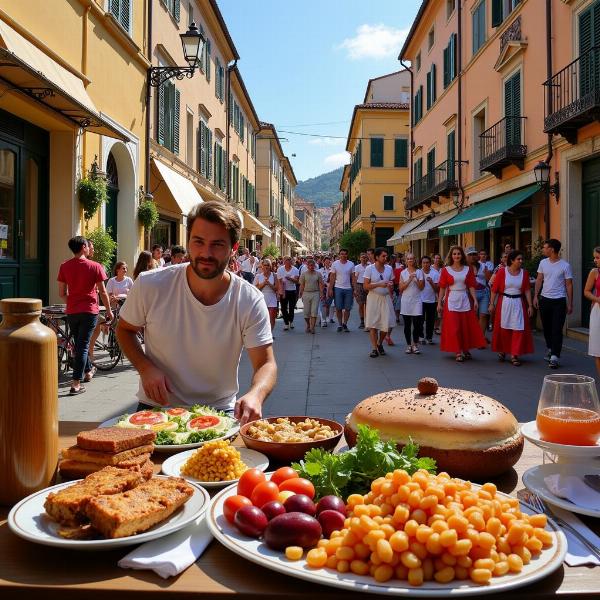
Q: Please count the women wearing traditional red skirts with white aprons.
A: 2